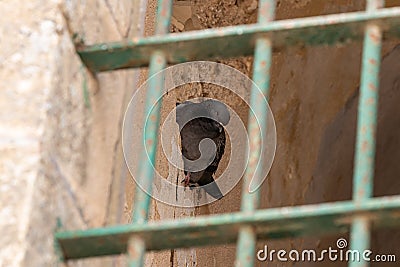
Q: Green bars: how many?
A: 5